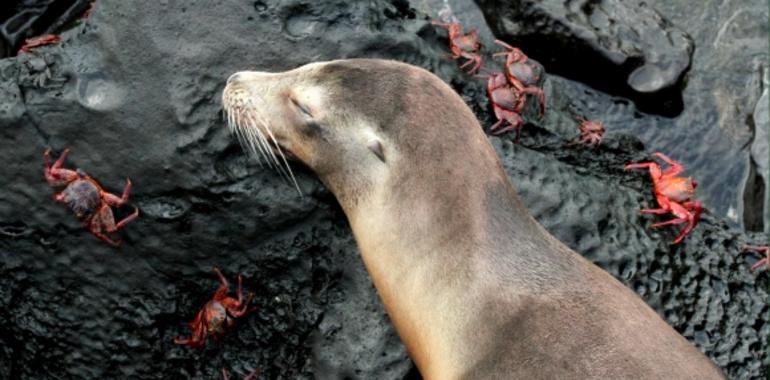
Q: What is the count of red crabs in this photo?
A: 11